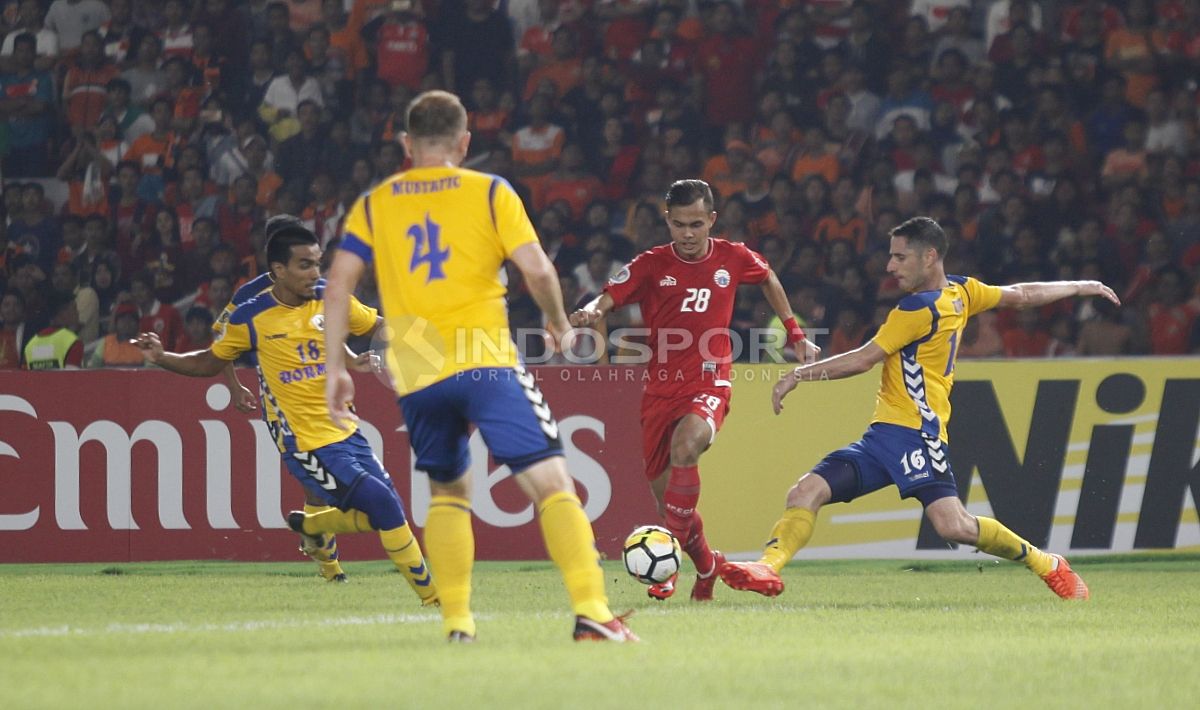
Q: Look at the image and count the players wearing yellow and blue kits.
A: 4